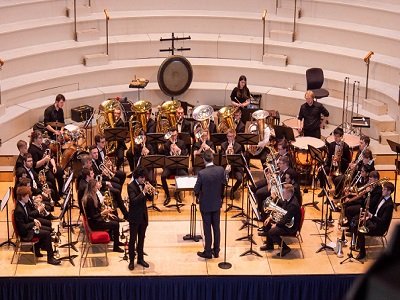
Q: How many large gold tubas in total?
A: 4